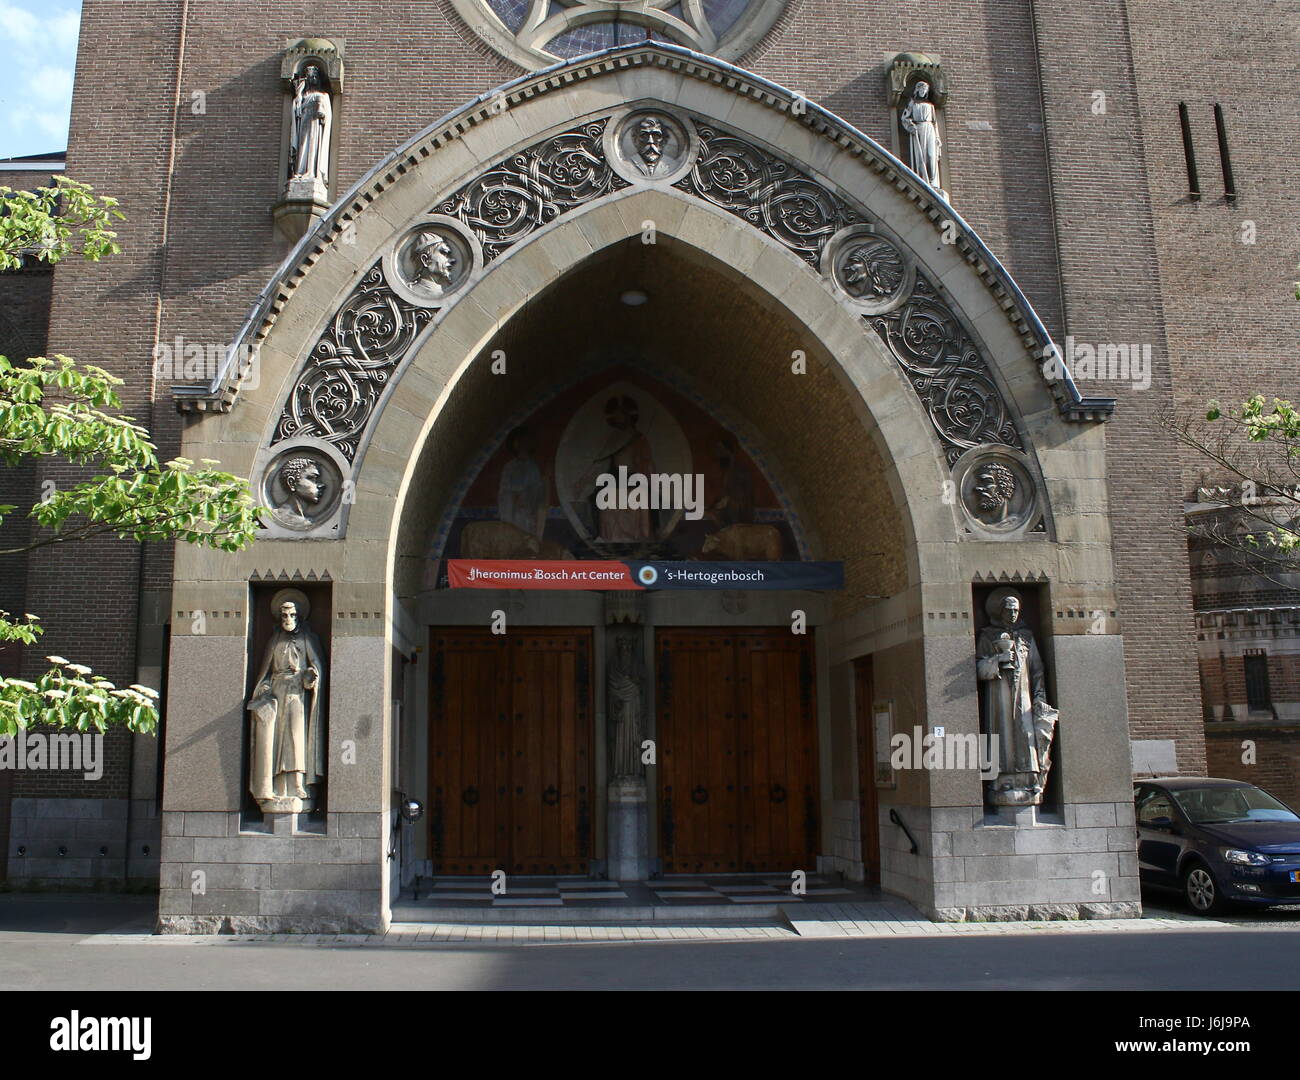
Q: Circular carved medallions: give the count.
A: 5